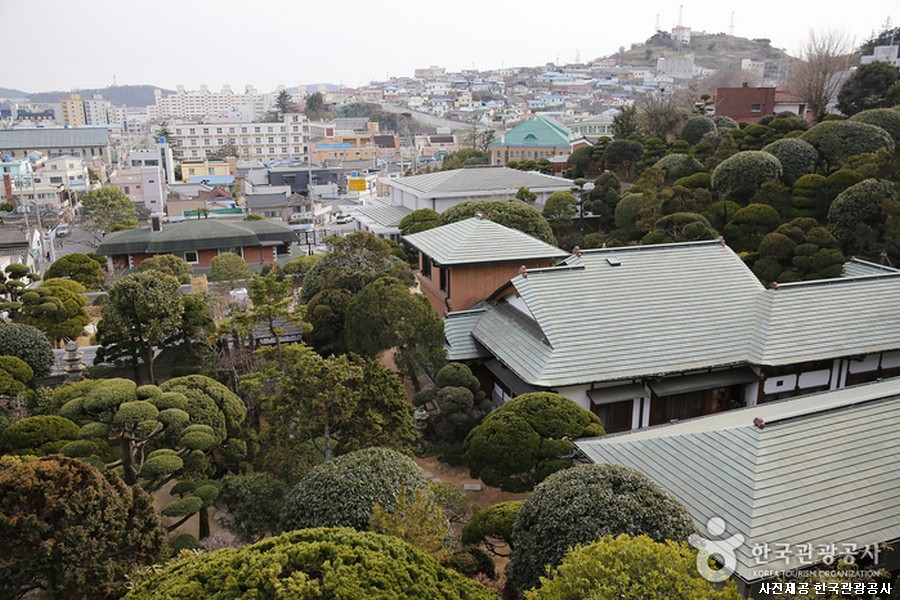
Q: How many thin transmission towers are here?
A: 3